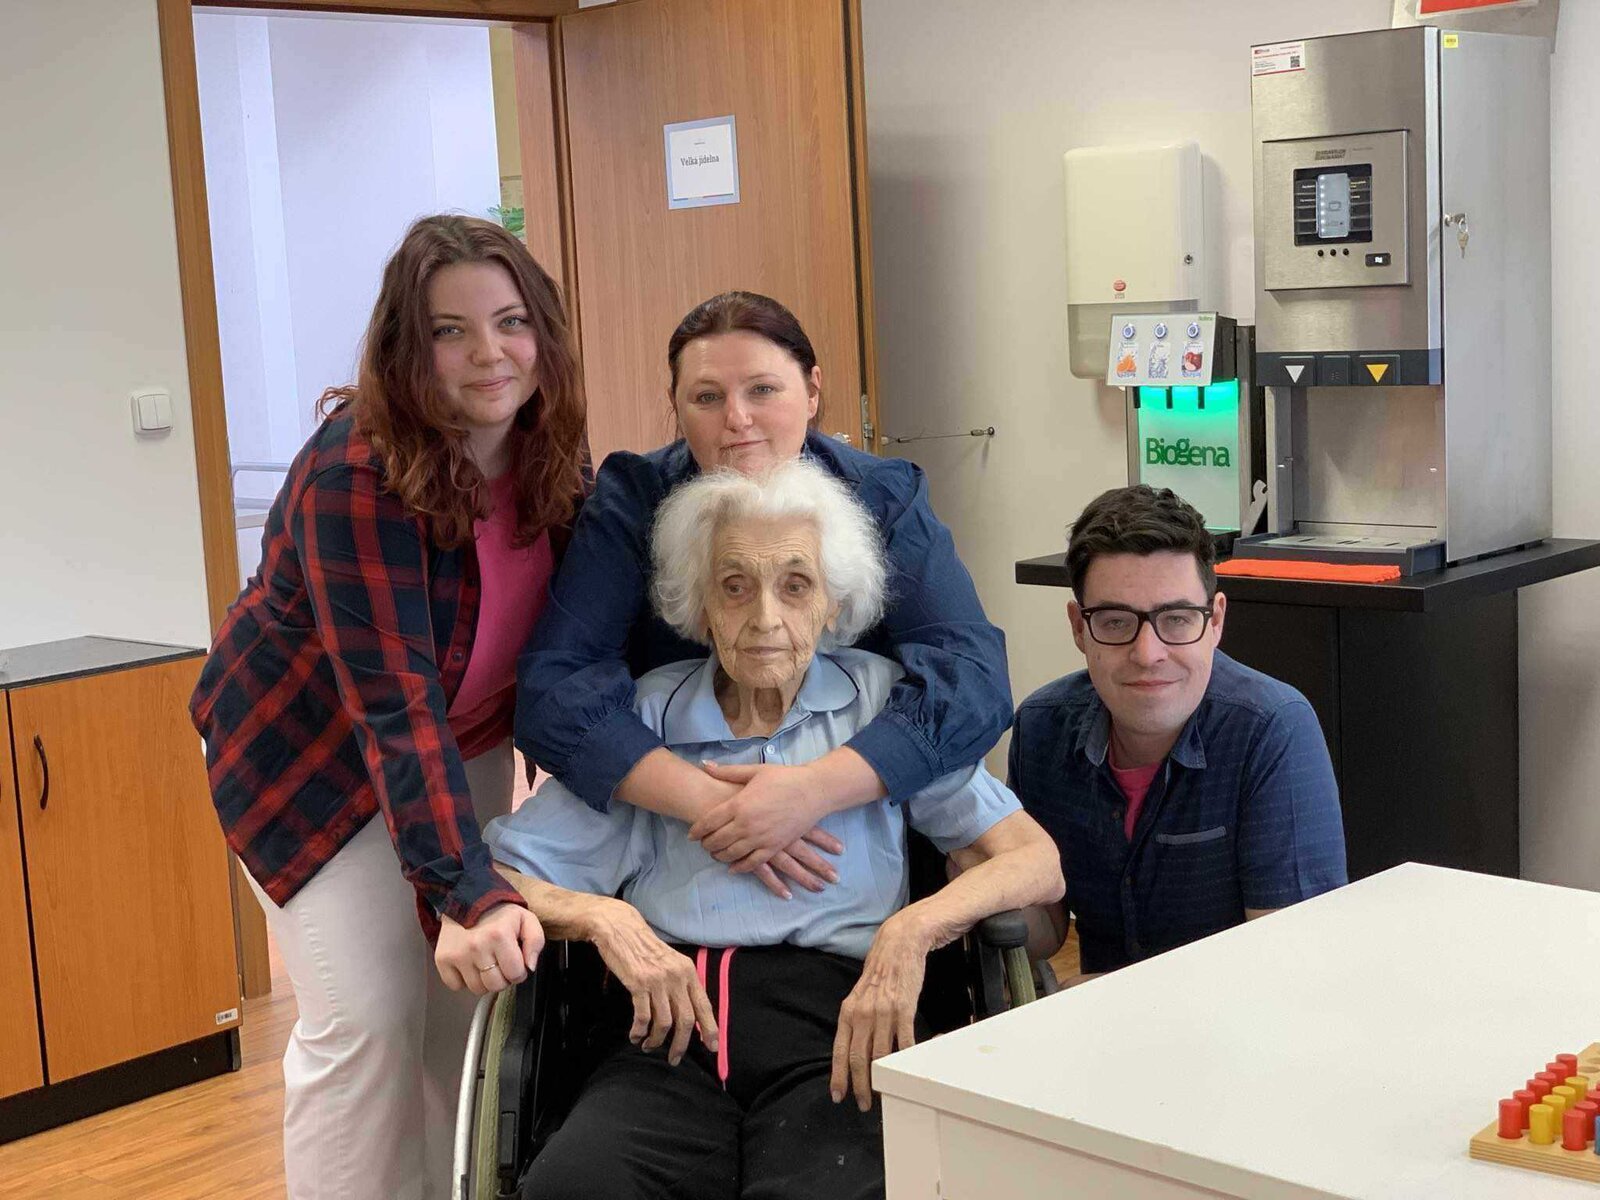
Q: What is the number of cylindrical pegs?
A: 15